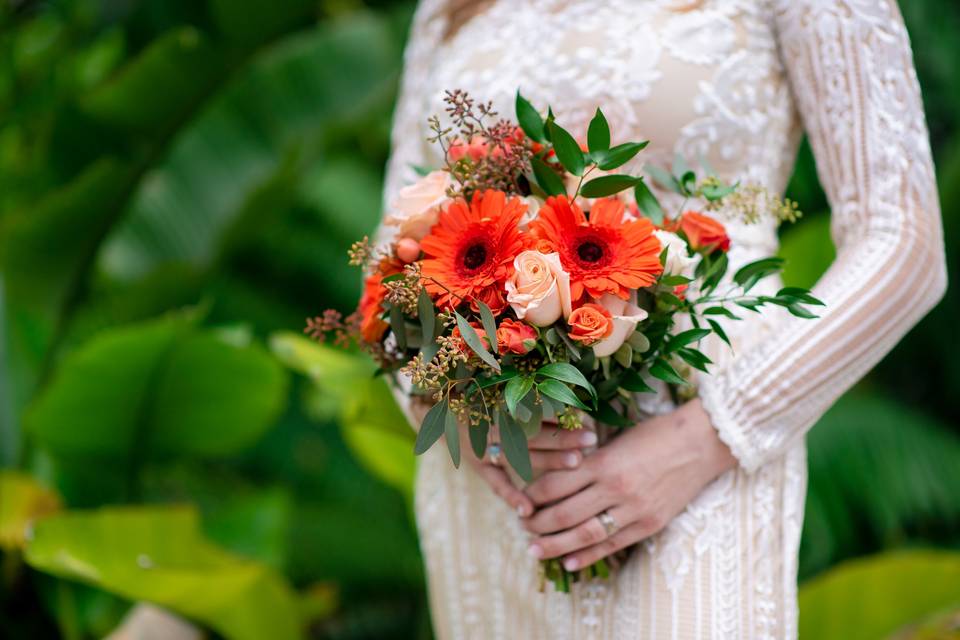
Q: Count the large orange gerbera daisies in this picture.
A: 2